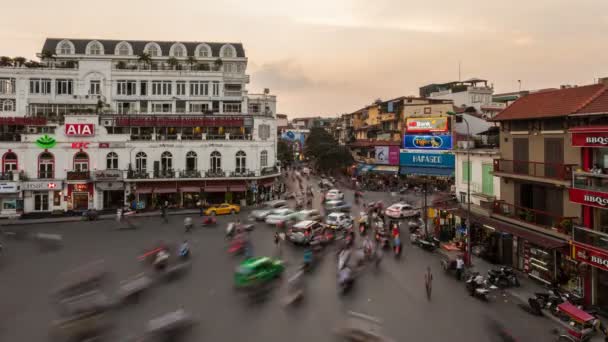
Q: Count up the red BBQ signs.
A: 3